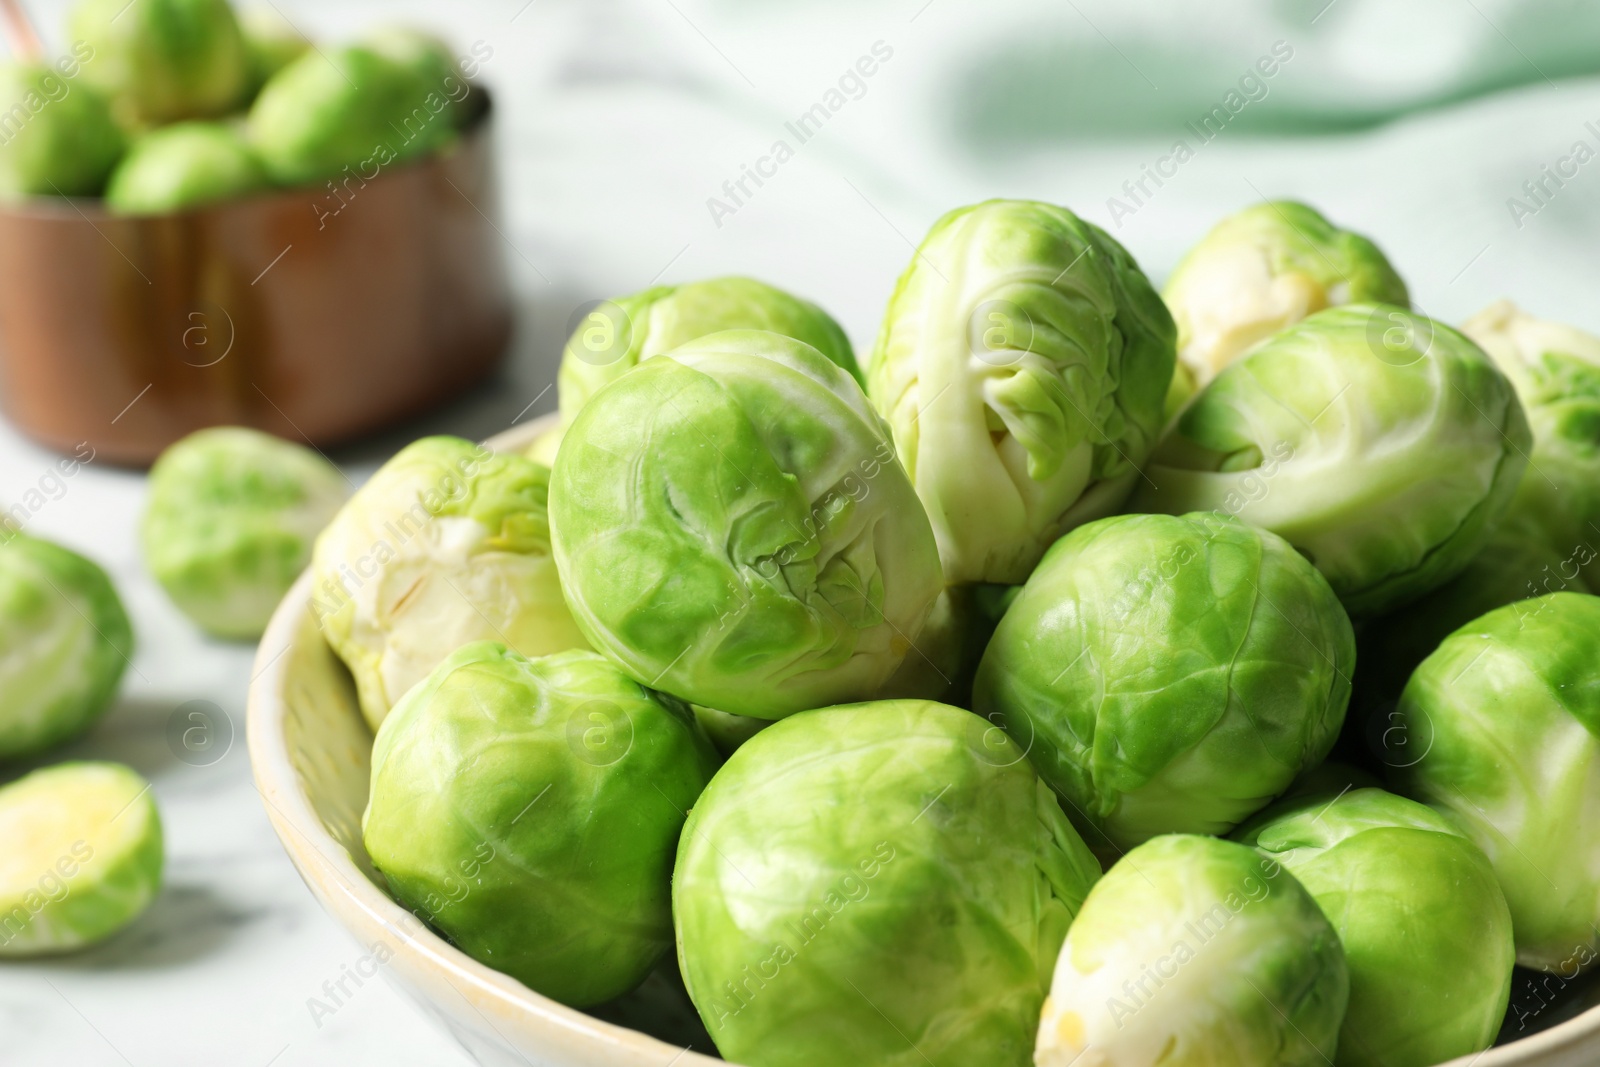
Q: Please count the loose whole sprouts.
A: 2